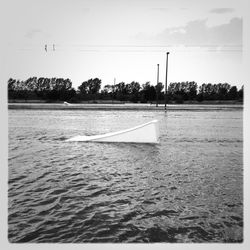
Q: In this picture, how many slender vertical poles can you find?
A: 2